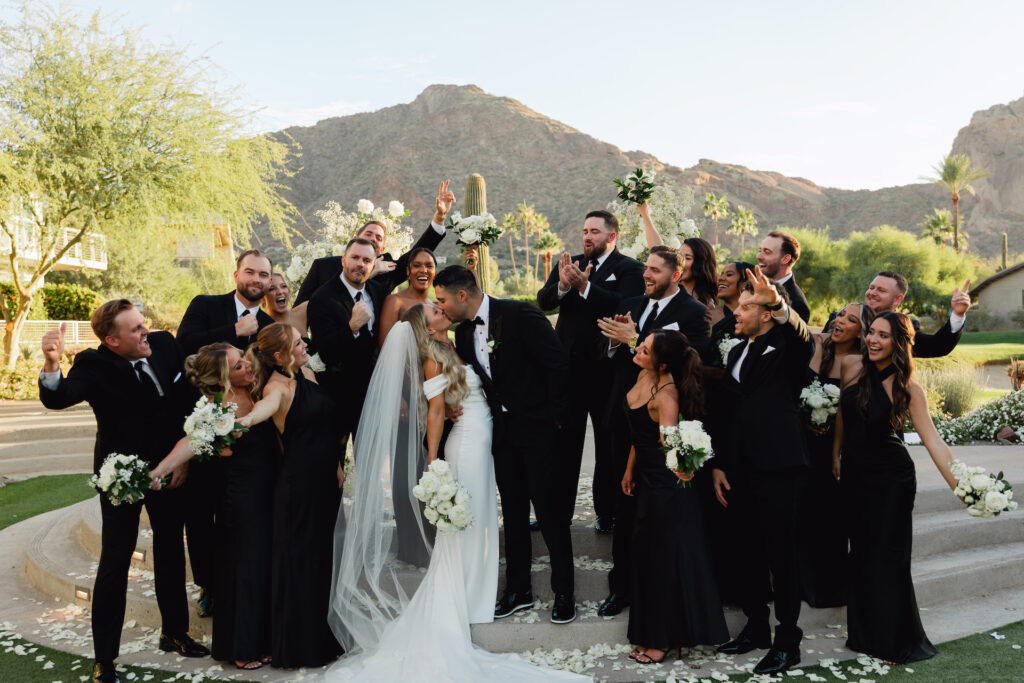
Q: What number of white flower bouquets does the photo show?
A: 10